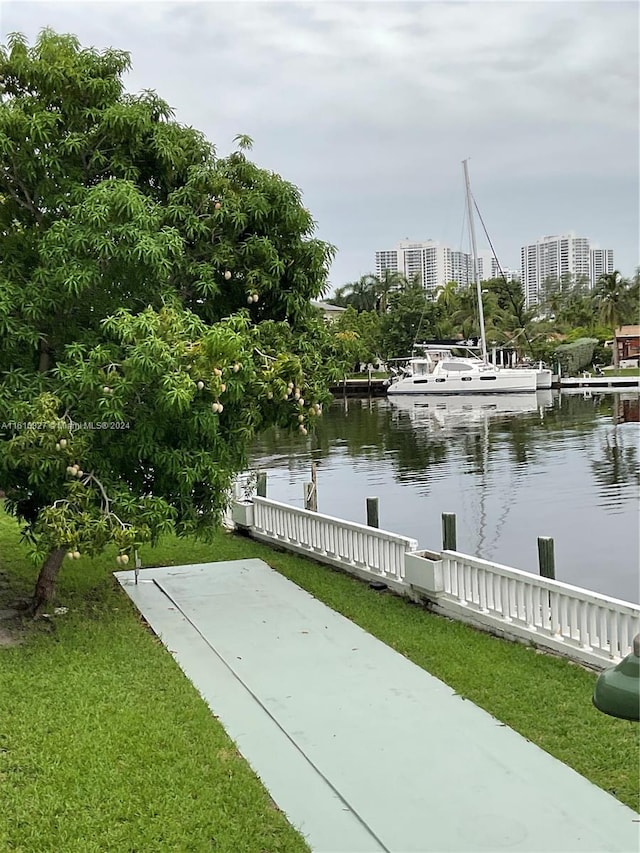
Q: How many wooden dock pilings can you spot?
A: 5